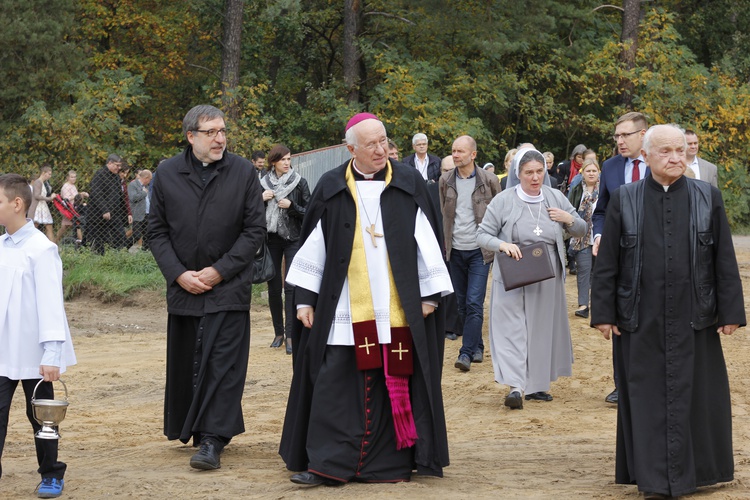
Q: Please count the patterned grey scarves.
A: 1